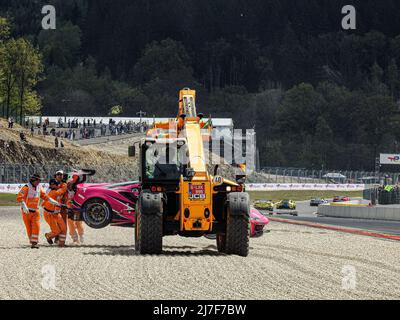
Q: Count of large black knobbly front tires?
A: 2